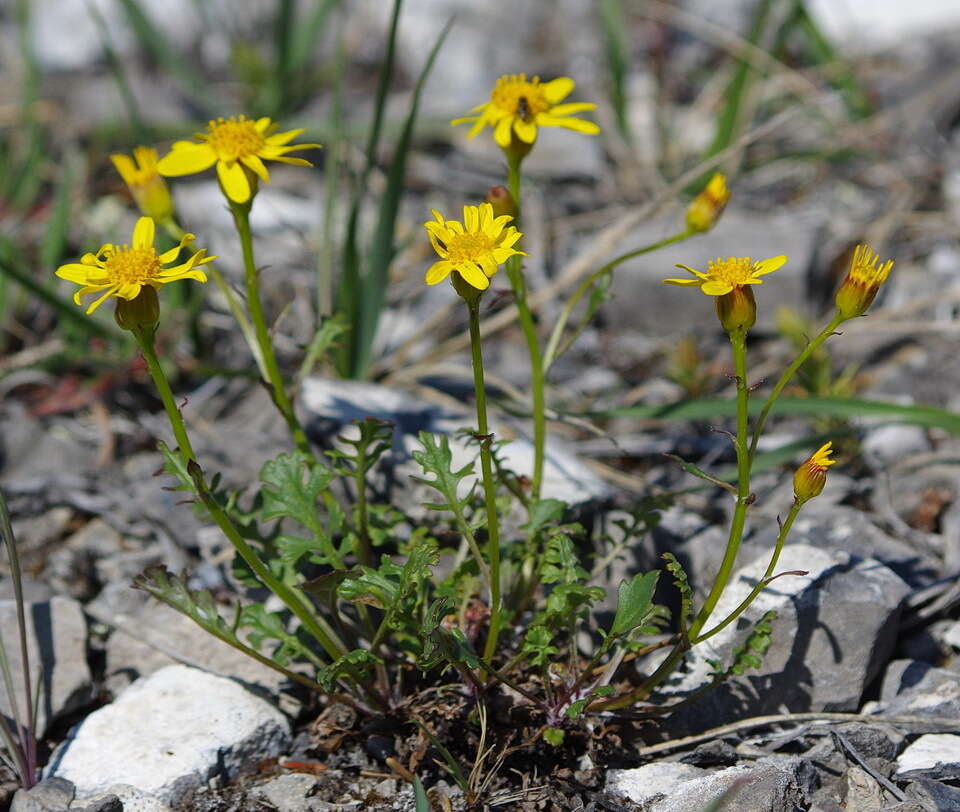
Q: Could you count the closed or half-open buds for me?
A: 5